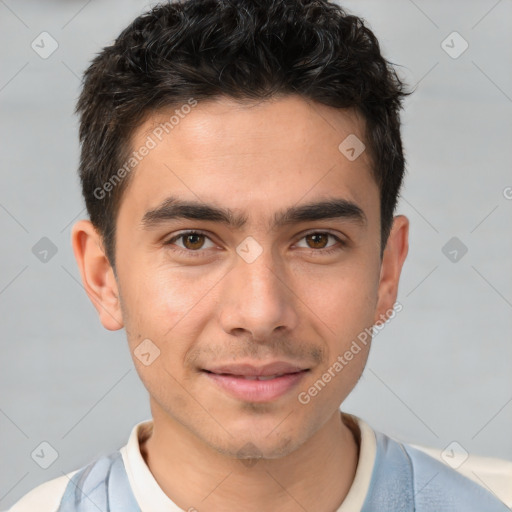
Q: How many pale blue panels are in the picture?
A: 2